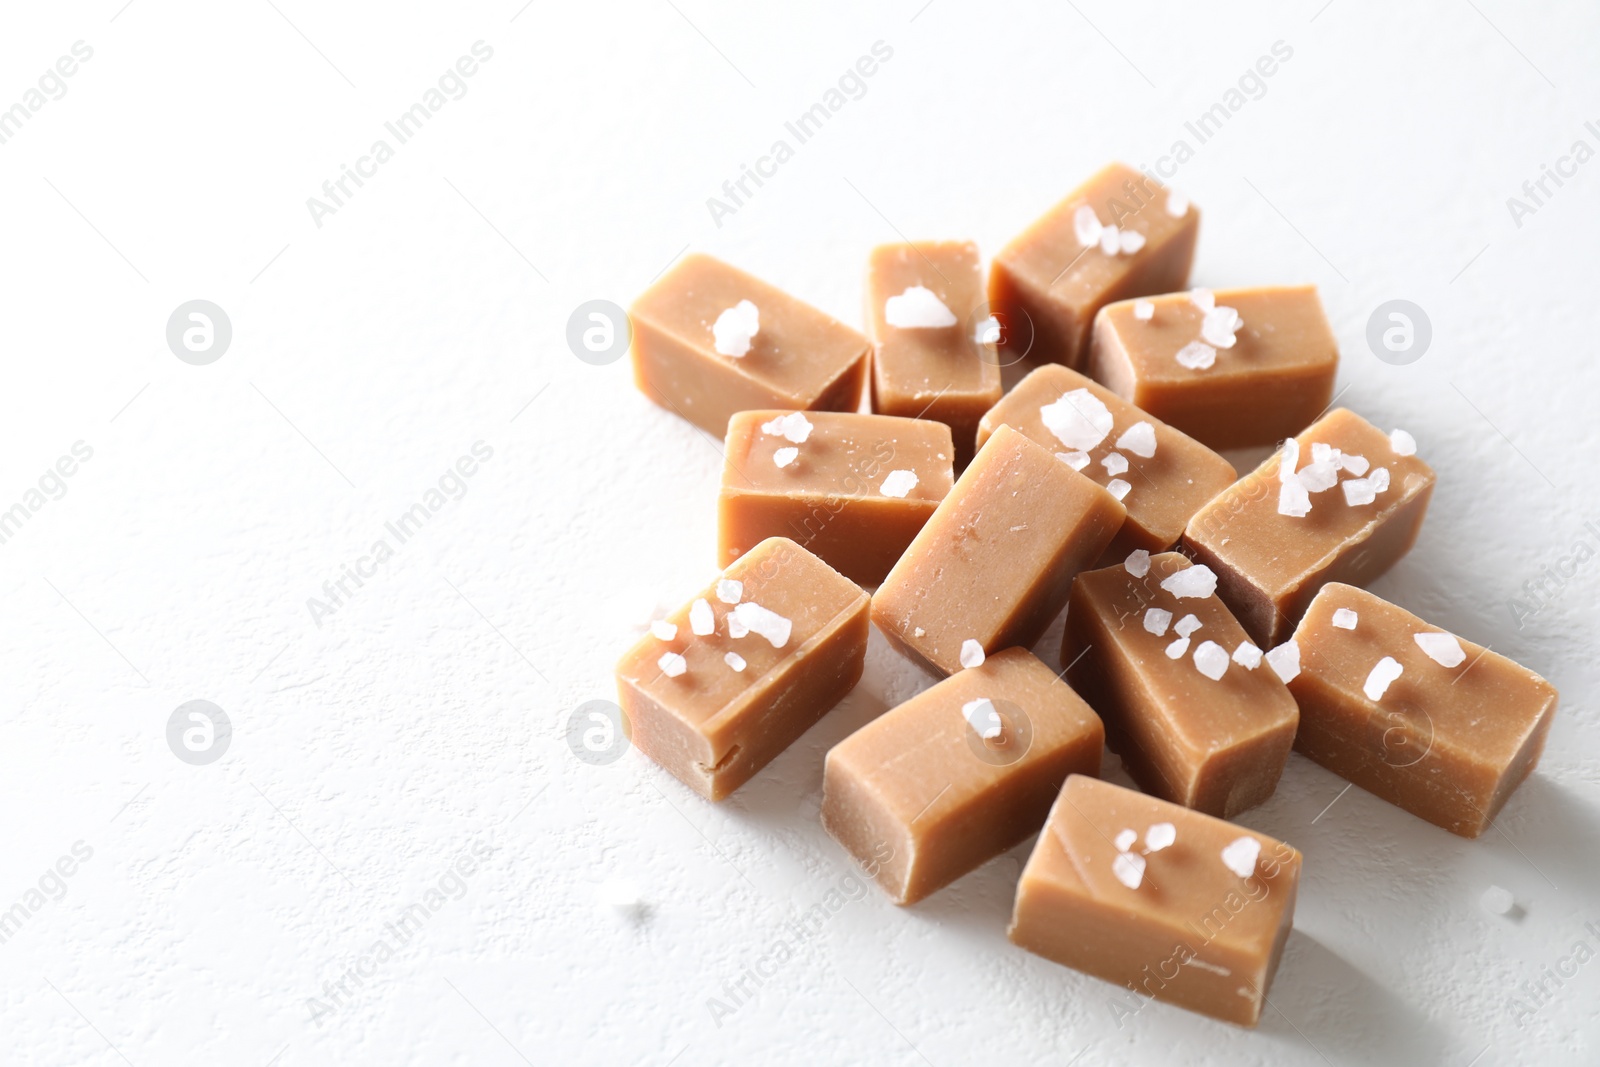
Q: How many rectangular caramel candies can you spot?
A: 13